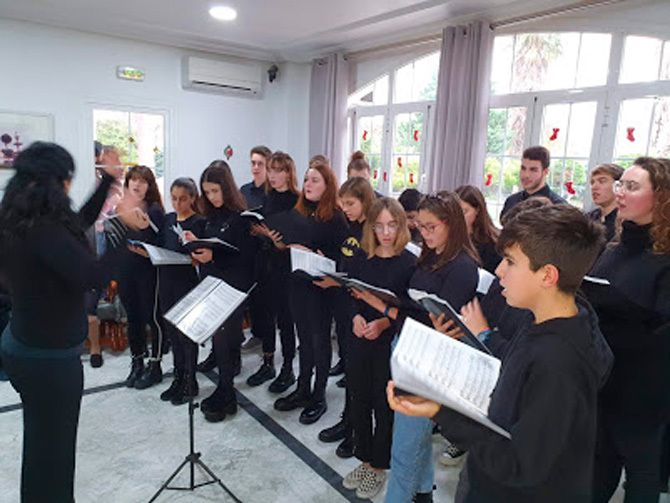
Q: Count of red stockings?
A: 10